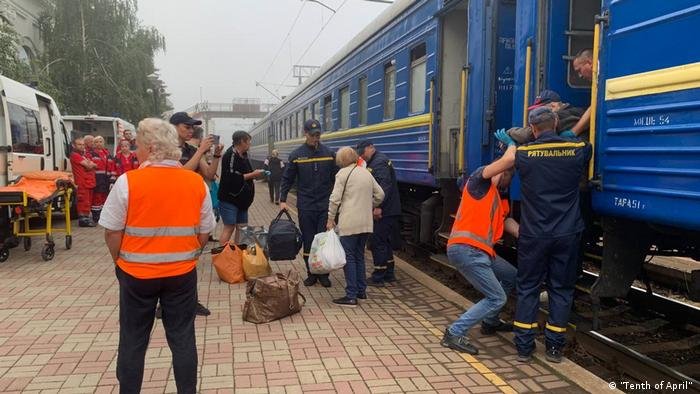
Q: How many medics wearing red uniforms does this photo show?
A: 5